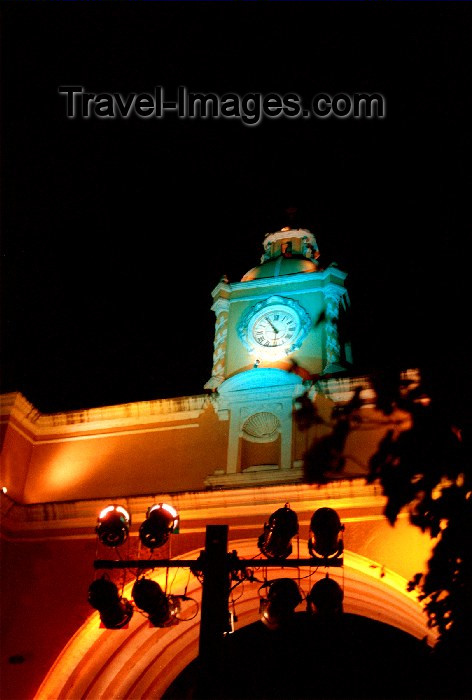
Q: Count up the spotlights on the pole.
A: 8